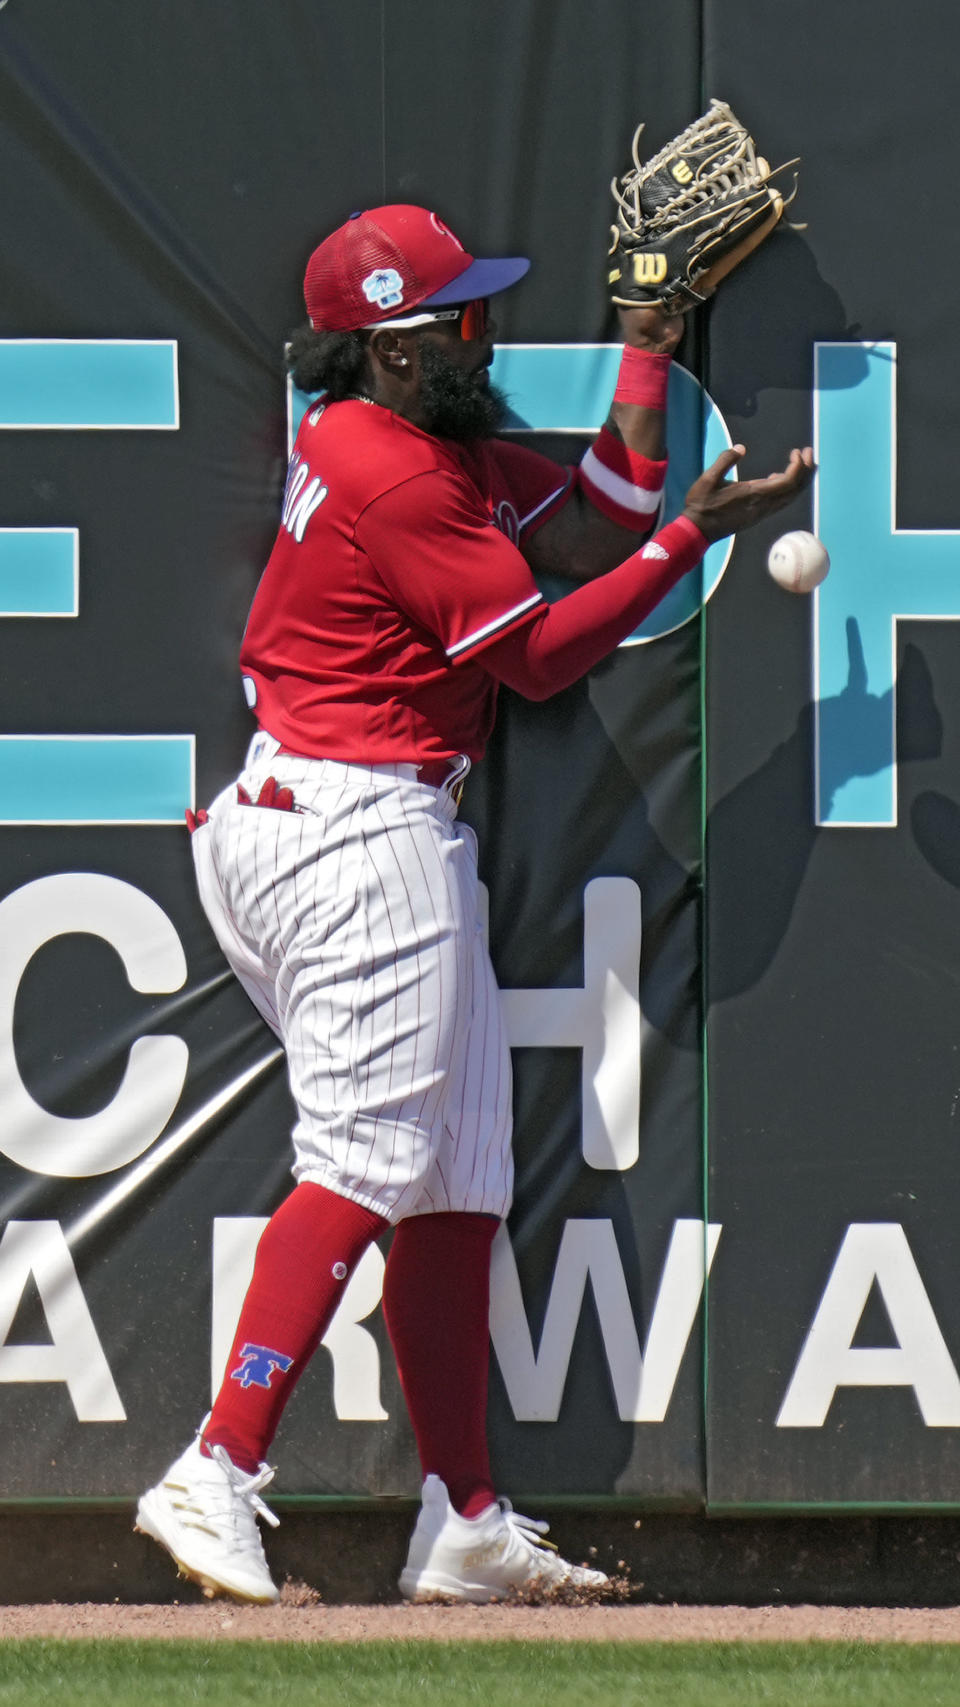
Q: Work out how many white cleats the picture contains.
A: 2